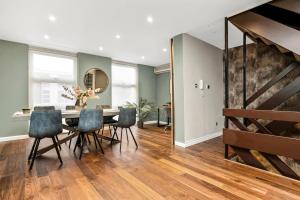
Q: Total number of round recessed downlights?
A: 7